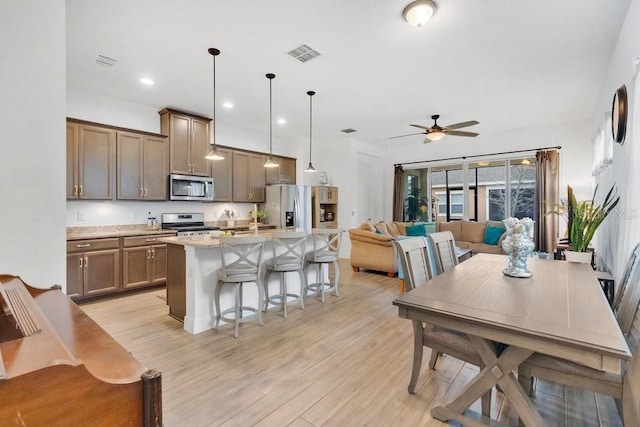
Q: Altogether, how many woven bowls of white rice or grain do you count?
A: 0